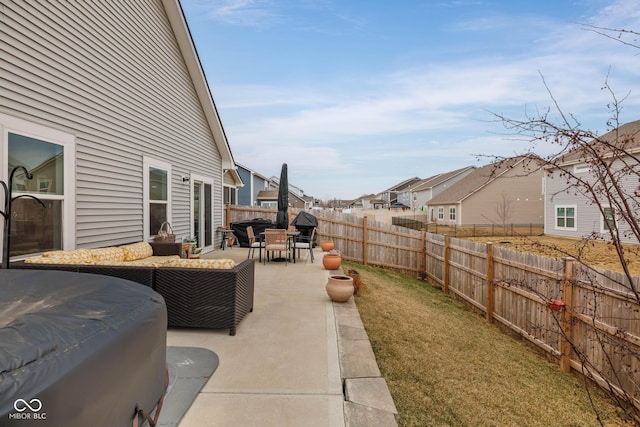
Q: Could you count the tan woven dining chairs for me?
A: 4